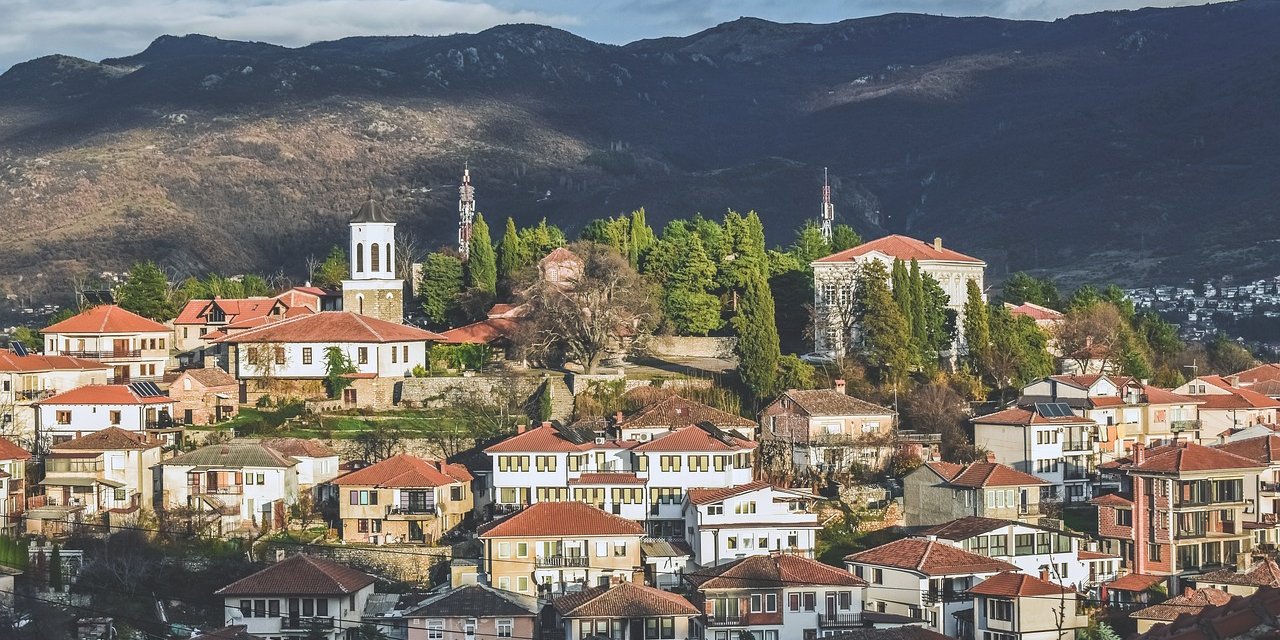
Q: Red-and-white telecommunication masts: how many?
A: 2